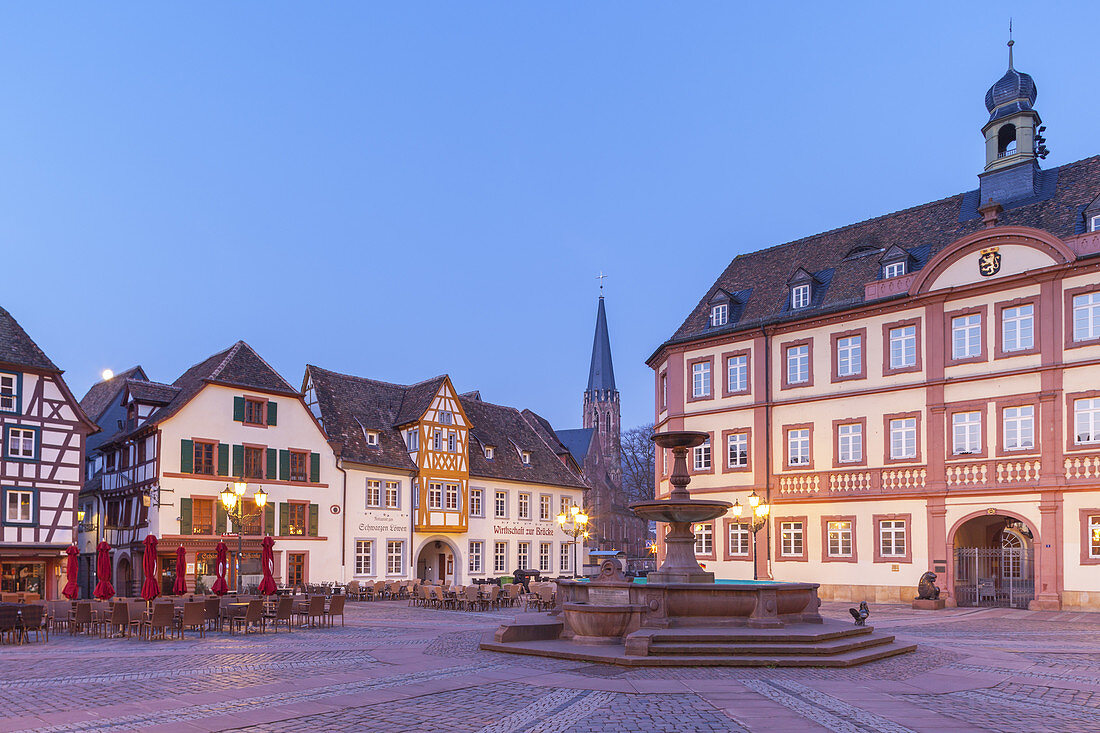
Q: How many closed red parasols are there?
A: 6